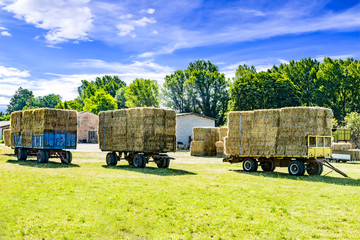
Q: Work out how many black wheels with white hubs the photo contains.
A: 2